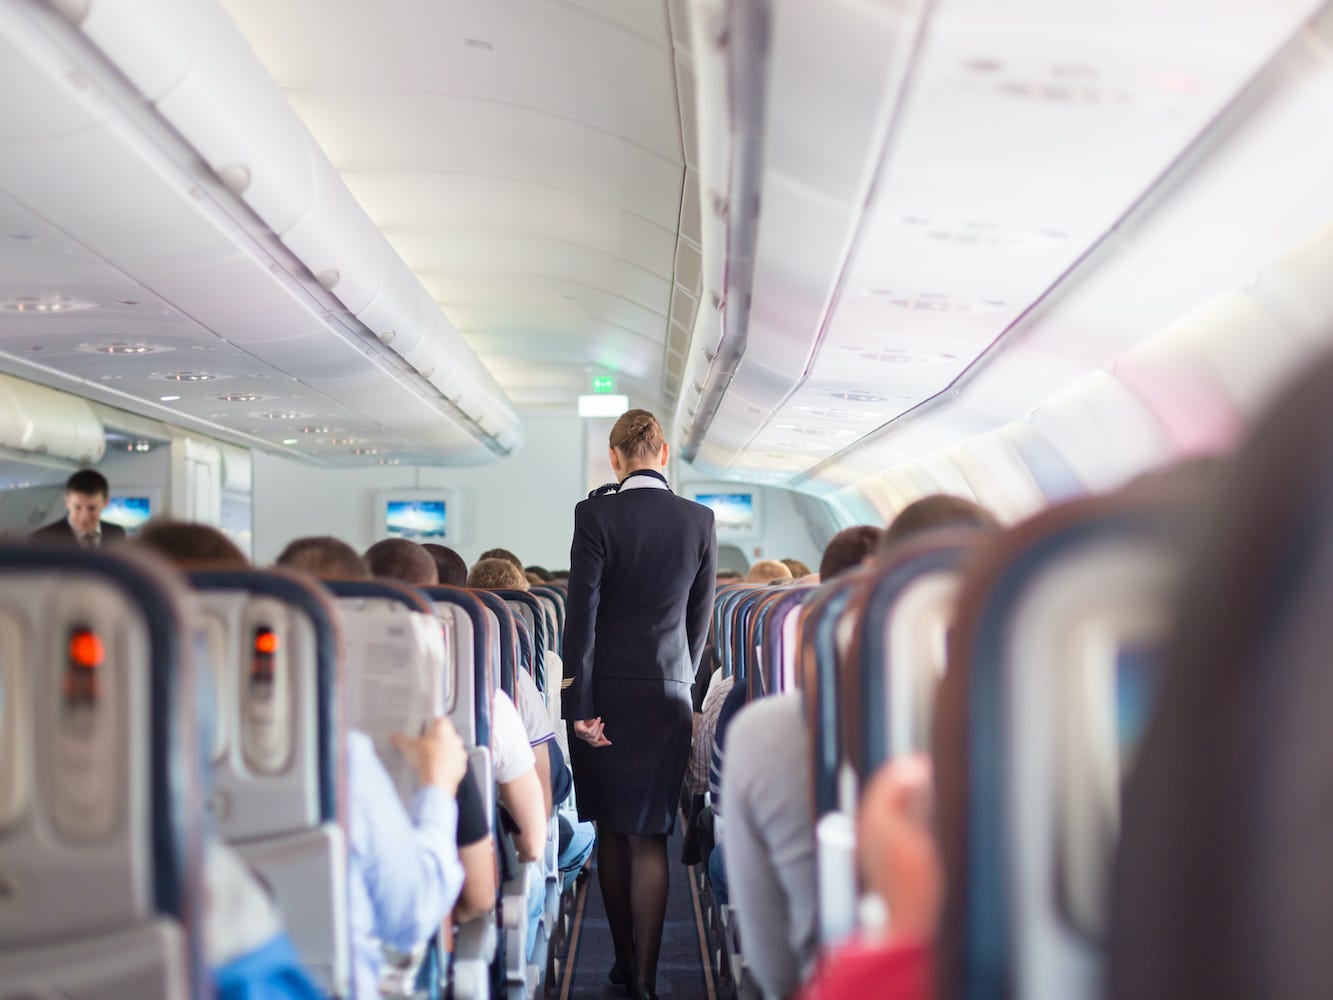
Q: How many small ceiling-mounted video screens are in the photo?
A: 3